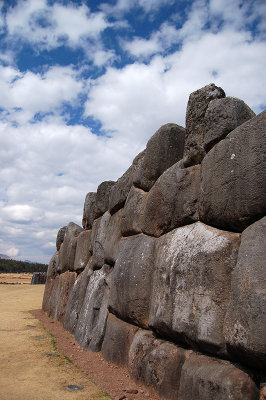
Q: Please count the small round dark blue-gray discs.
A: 5